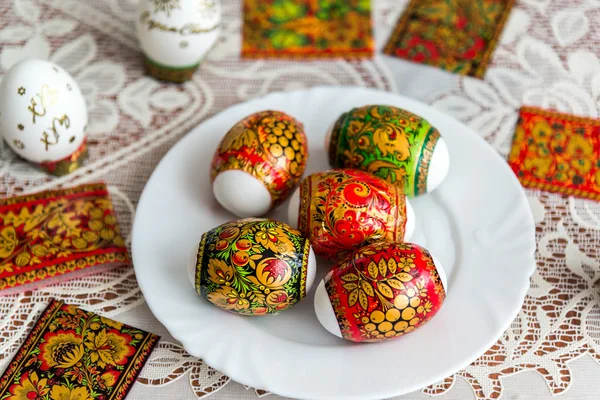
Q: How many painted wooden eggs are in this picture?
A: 5